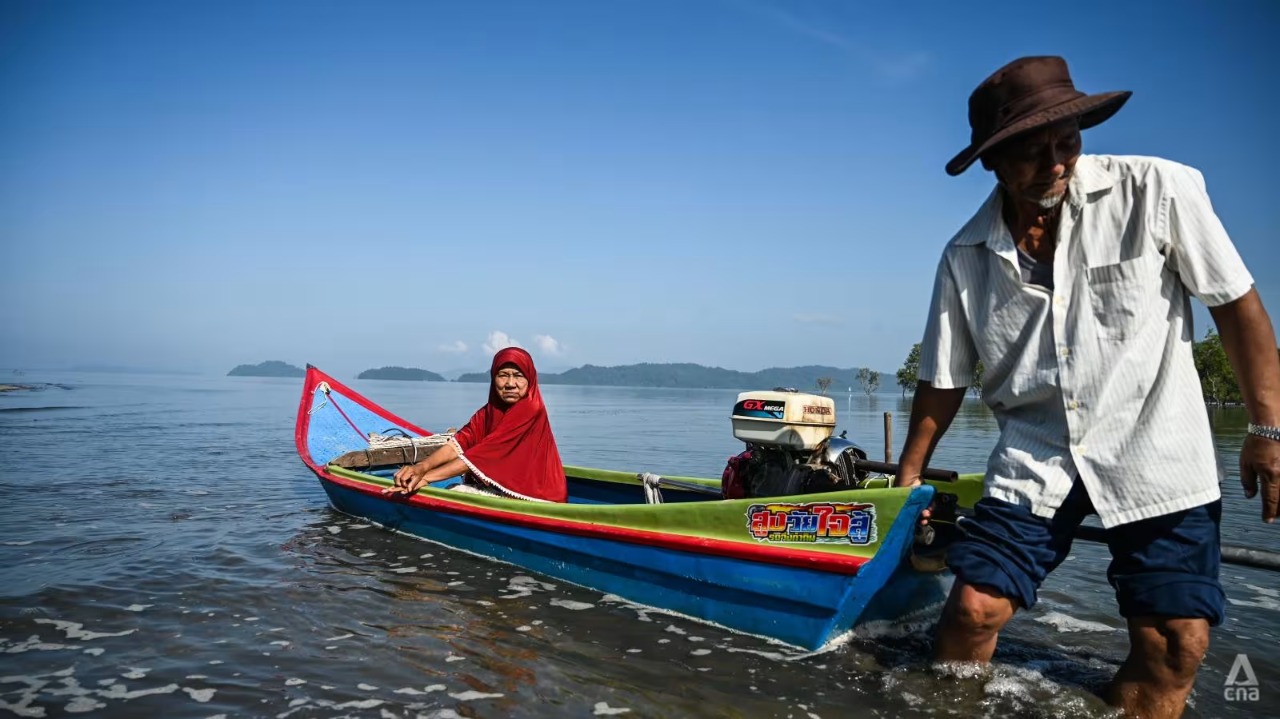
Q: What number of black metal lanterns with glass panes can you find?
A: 0